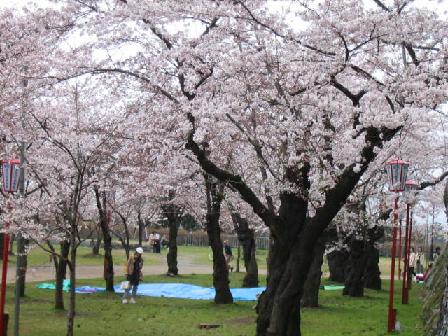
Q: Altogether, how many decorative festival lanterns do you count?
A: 3